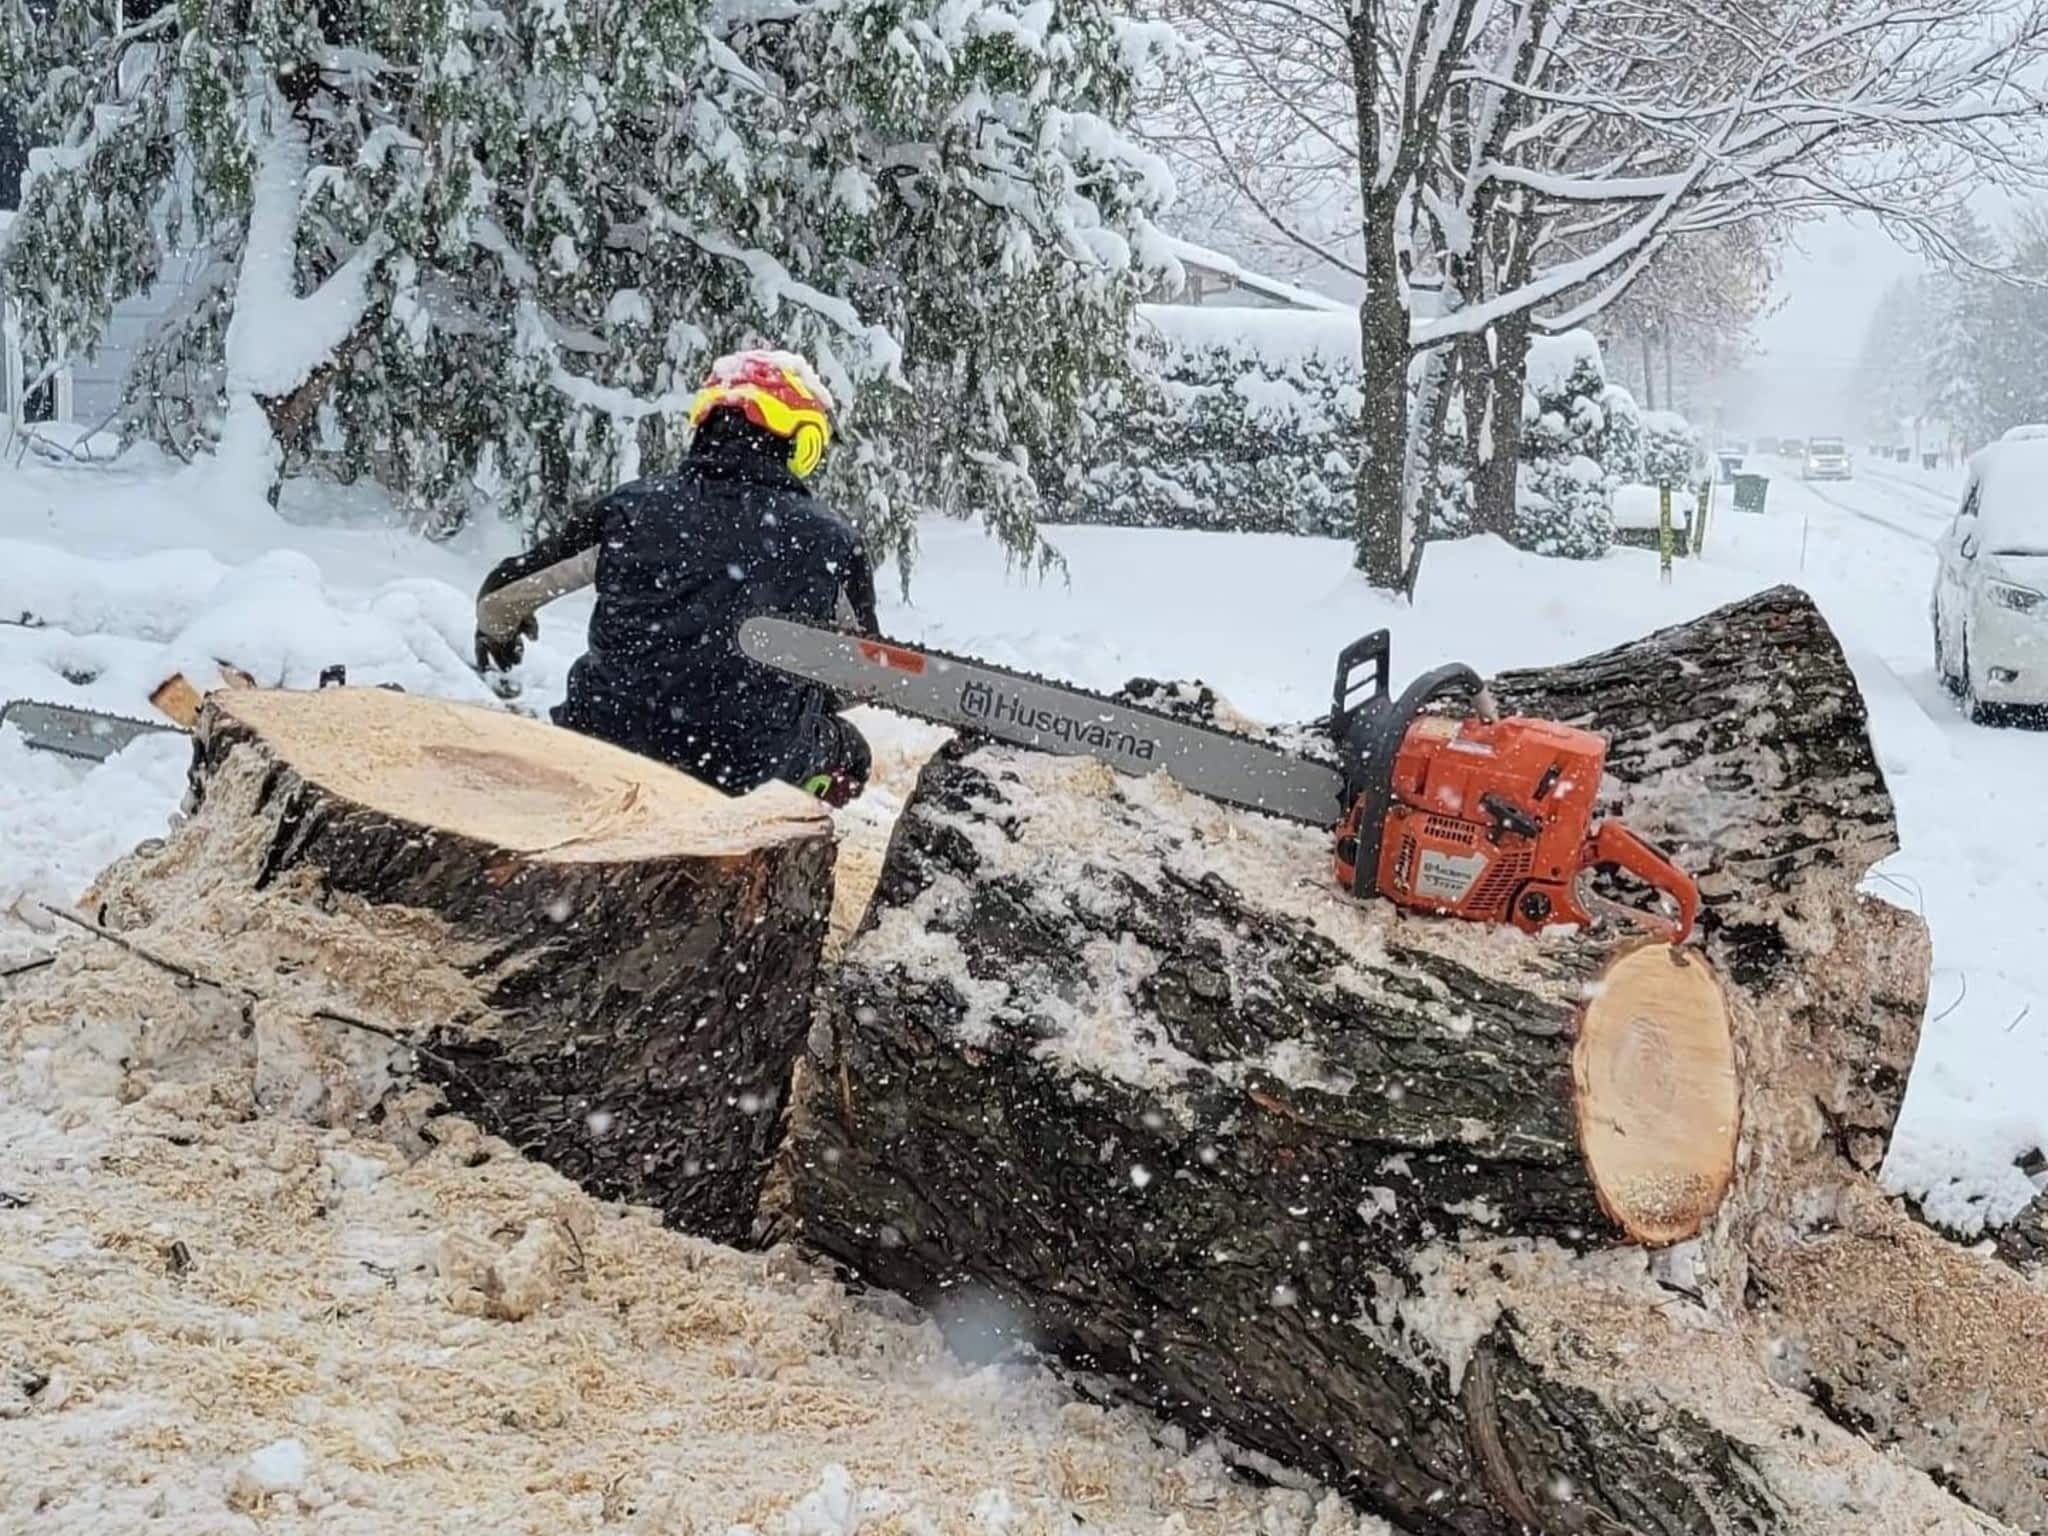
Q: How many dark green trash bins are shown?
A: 1